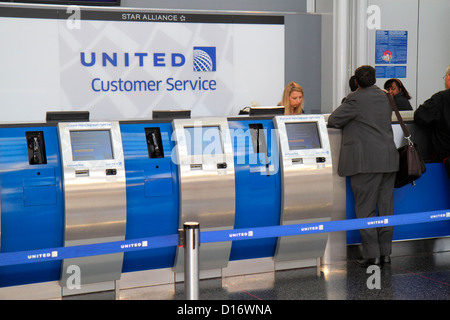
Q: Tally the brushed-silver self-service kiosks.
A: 3